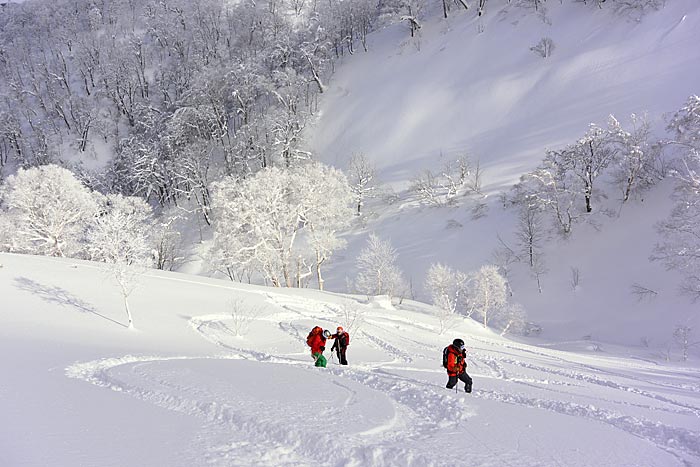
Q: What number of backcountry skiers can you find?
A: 3